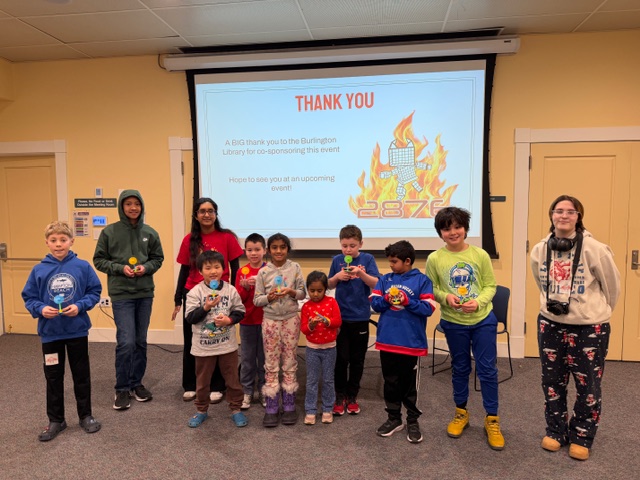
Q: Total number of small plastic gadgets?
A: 9